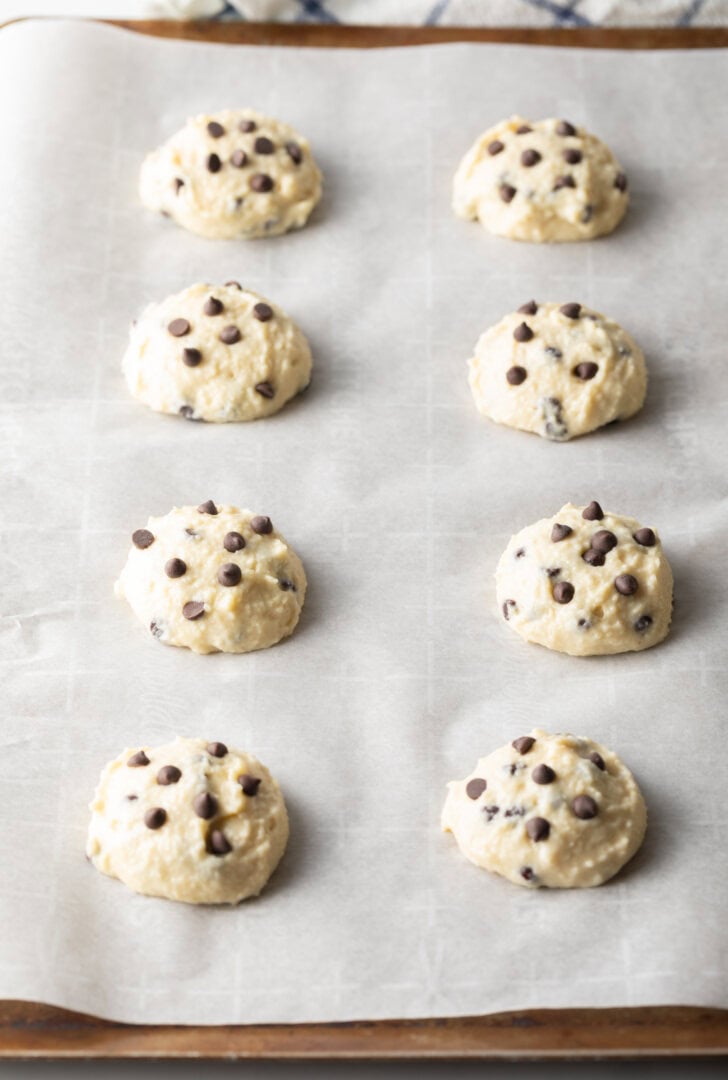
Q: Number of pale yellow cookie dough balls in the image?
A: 8